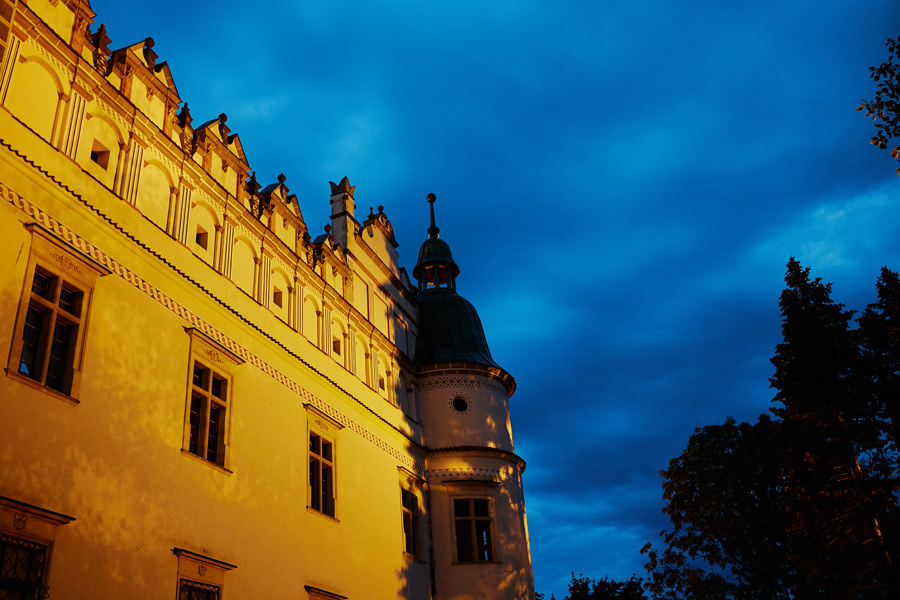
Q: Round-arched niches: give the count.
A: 11